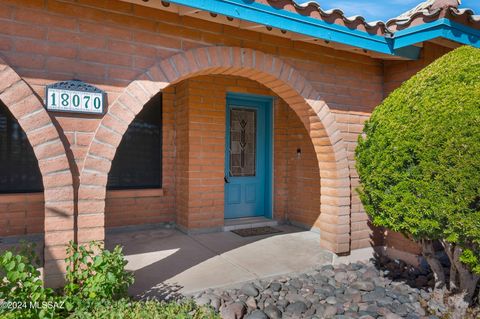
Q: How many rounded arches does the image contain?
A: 2